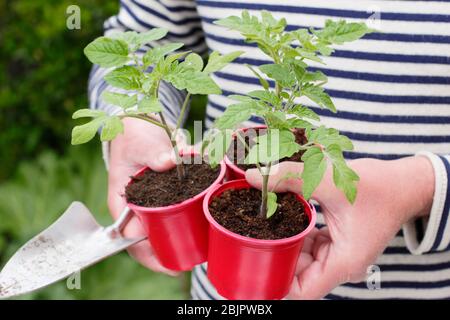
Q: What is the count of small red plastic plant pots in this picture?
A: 3